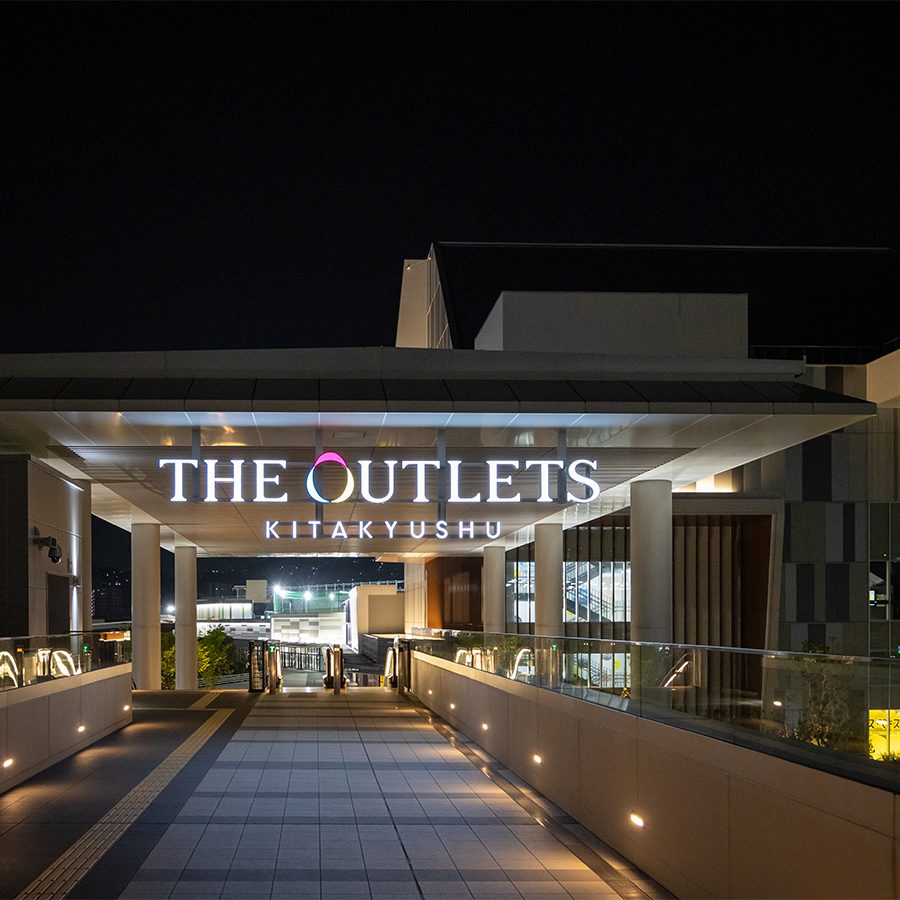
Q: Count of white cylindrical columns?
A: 5